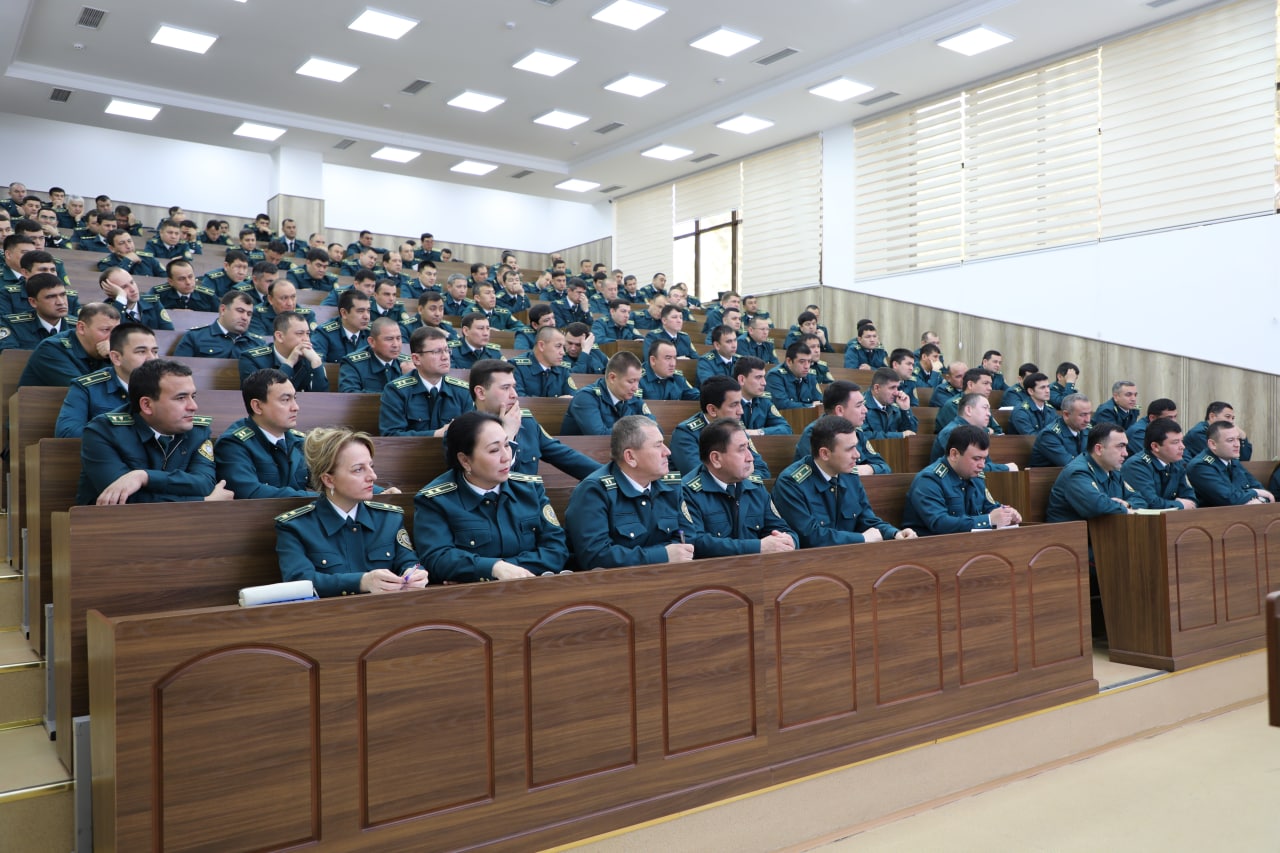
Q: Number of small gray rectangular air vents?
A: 12